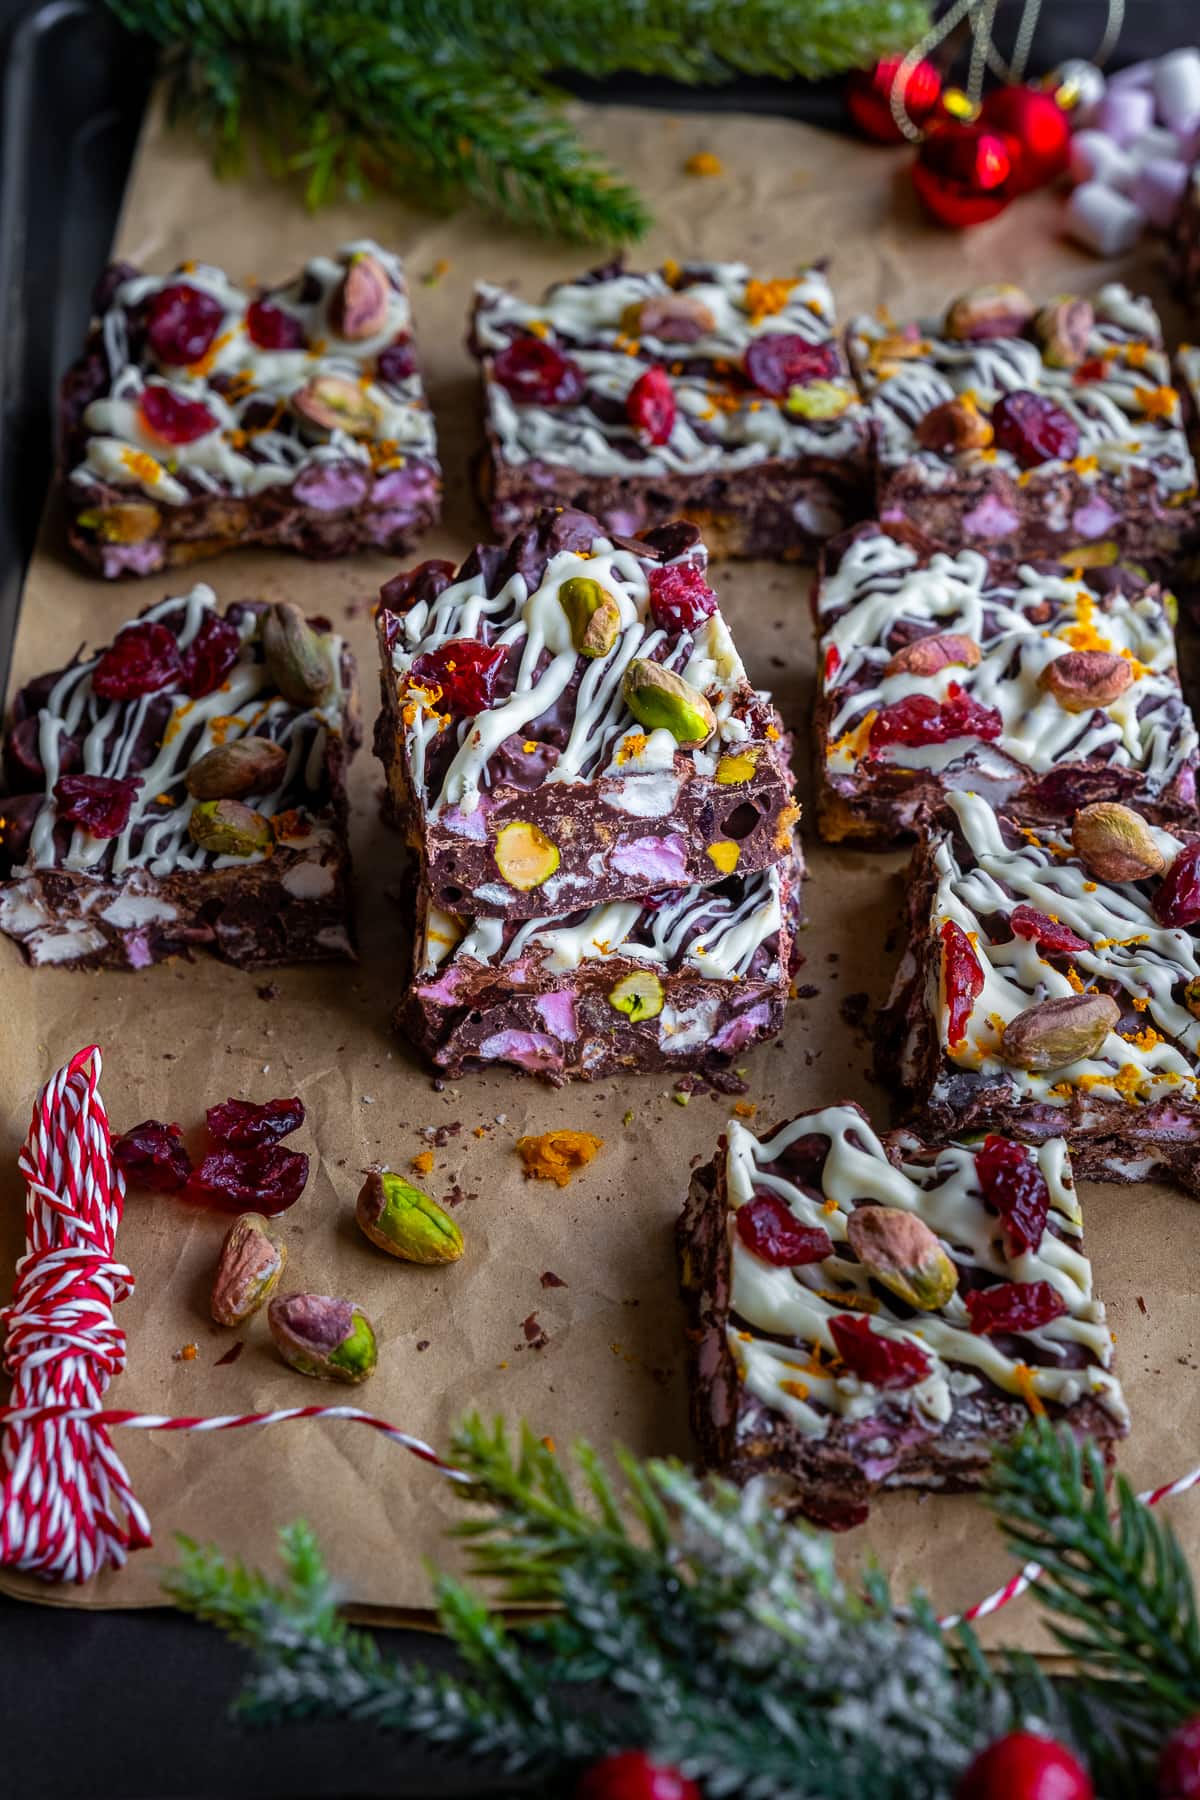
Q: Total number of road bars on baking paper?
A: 9